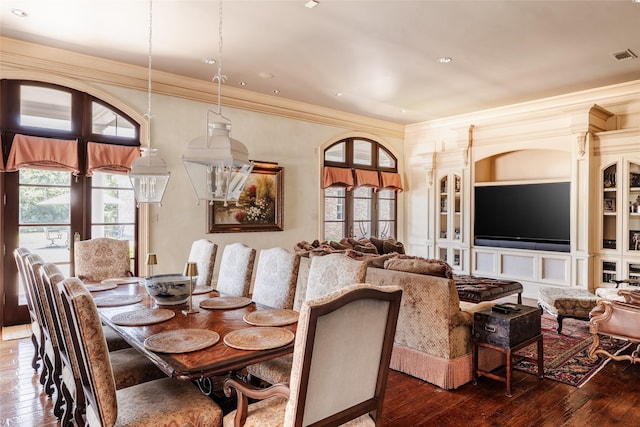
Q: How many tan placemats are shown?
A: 9